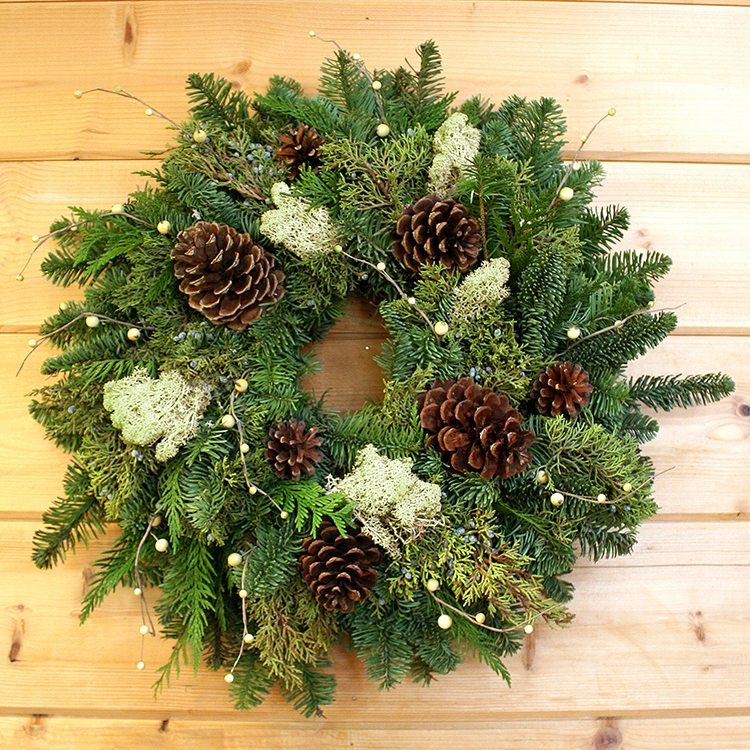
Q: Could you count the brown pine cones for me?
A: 7